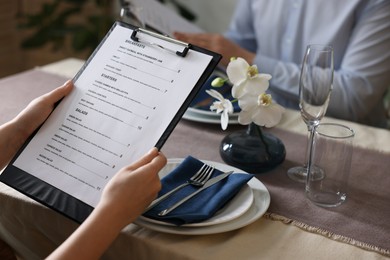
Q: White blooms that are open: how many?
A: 3